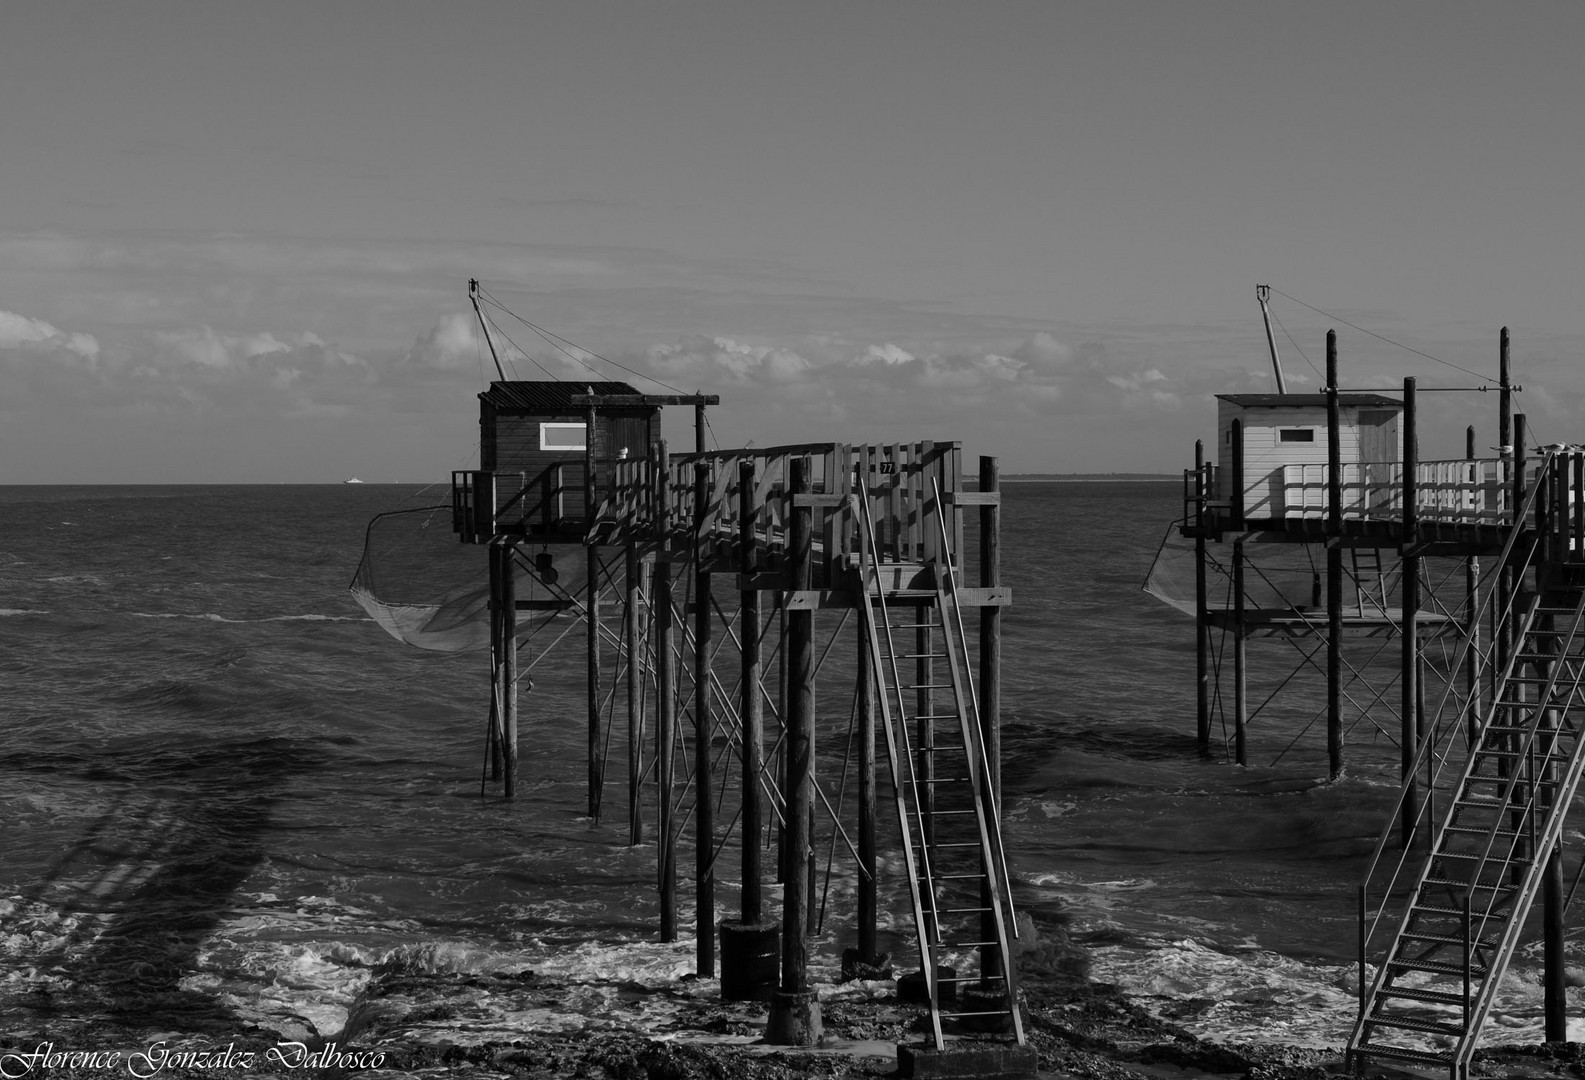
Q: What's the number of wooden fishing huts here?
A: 2